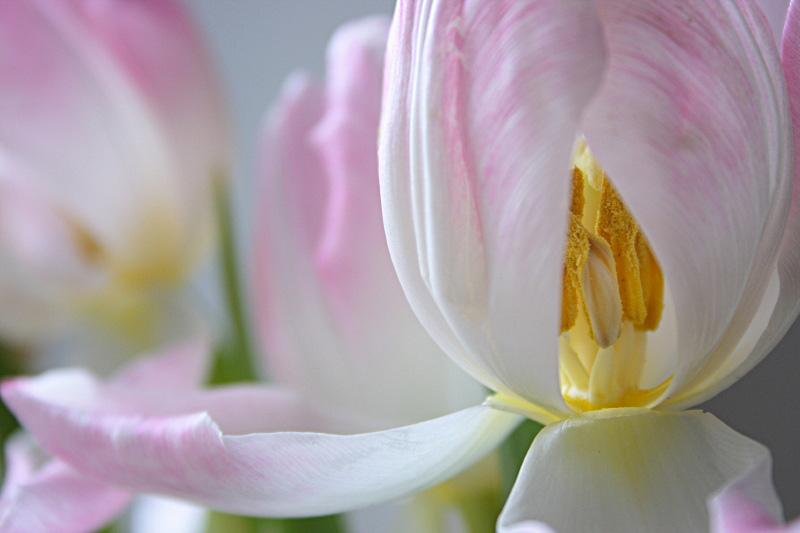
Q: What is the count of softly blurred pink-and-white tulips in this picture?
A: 2